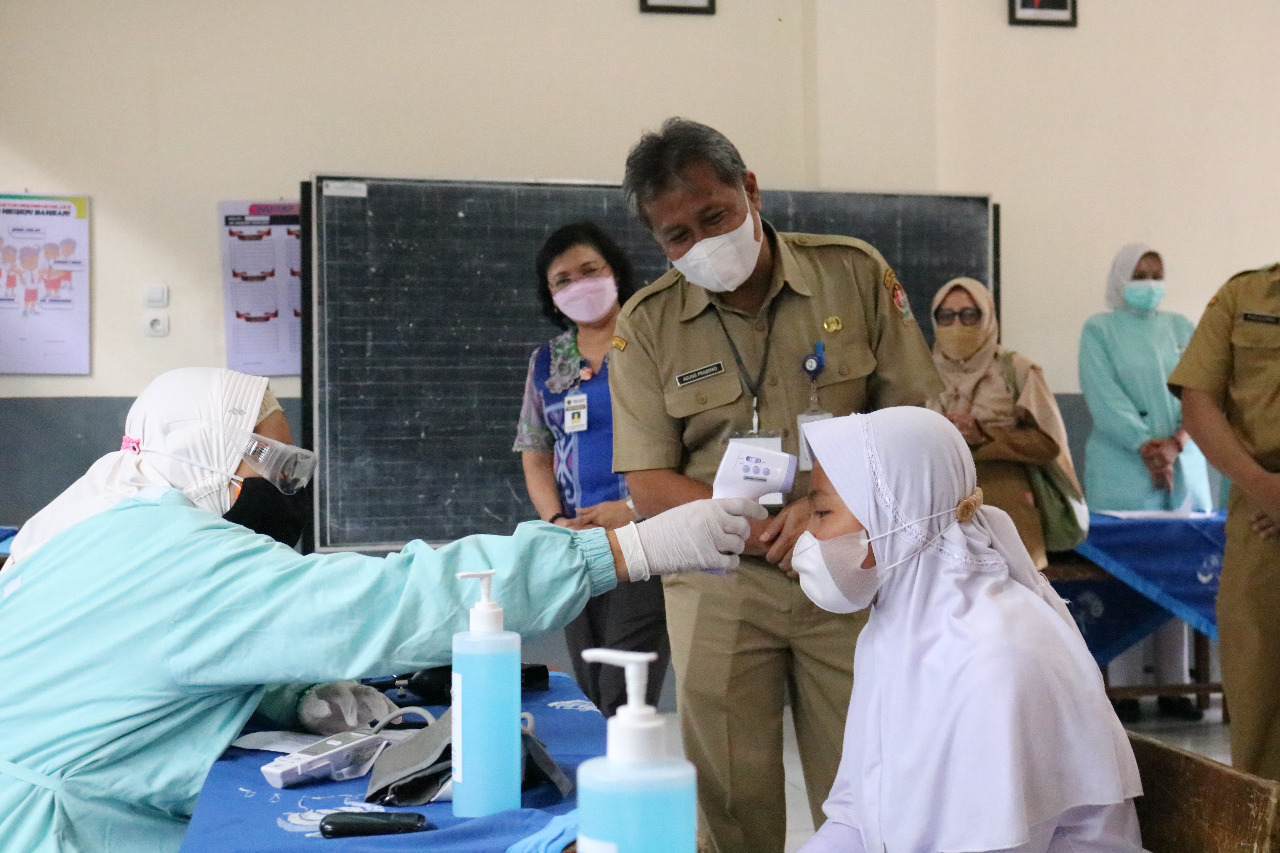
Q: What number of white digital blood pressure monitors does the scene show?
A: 1